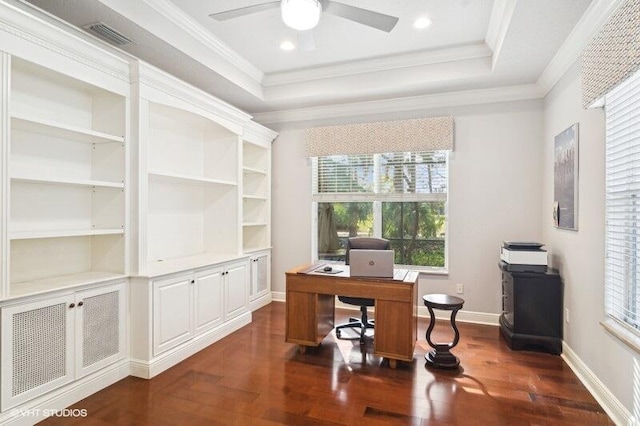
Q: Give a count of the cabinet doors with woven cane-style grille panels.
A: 4